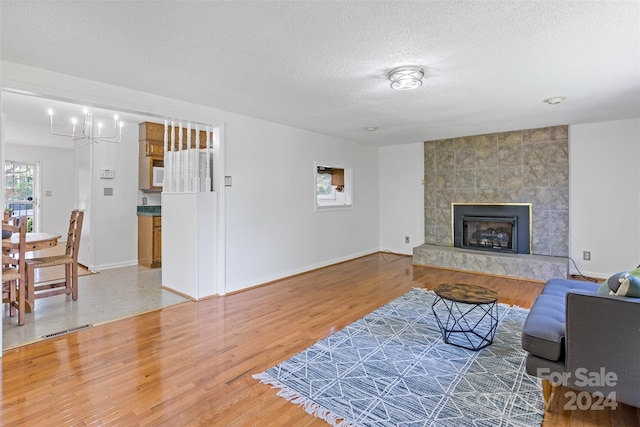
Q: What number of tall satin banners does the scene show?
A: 0